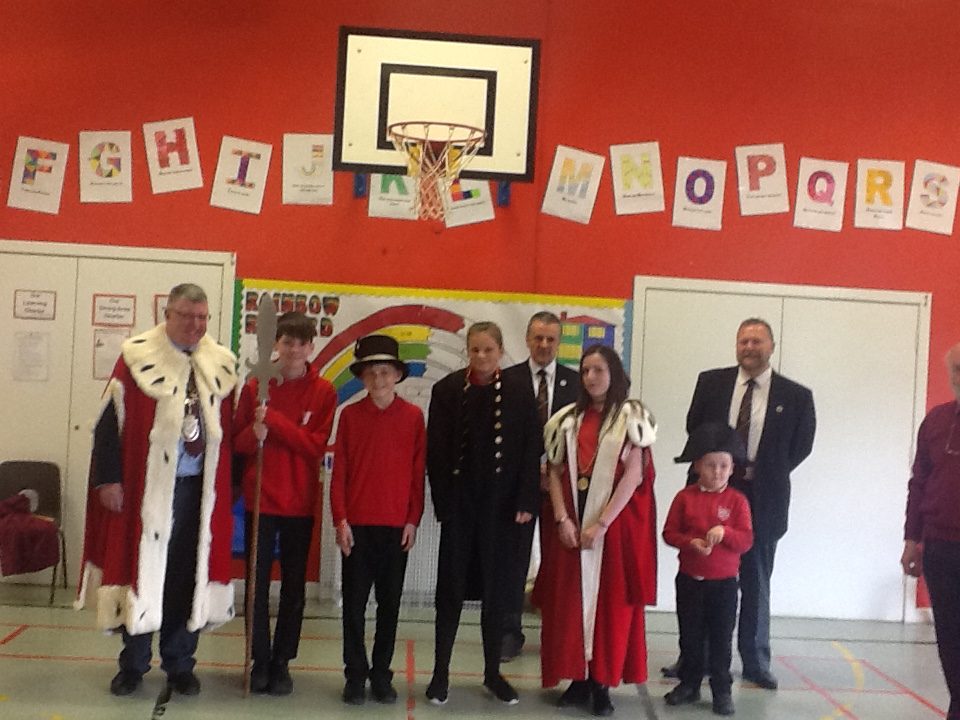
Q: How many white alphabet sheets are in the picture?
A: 14